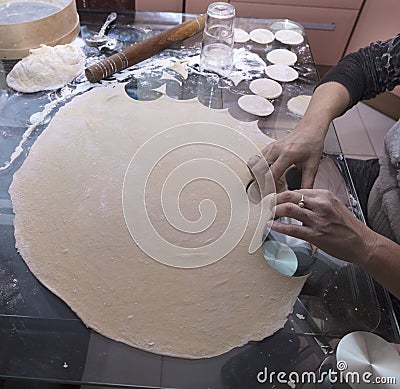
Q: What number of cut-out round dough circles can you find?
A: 8